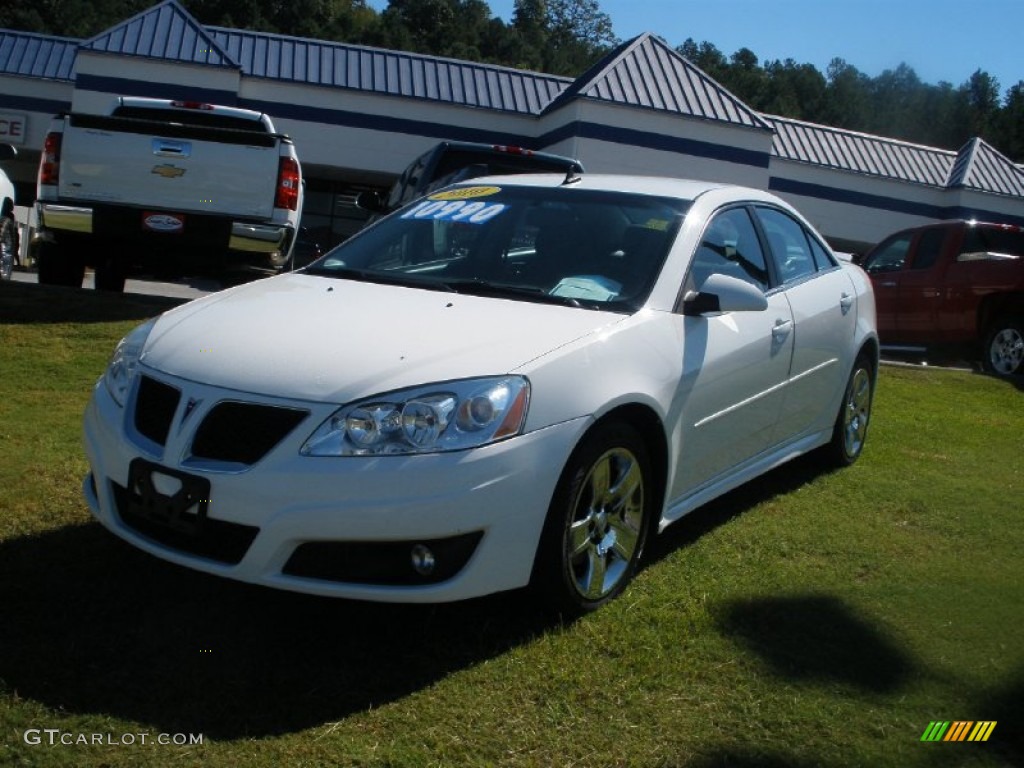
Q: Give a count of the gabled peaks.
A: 3